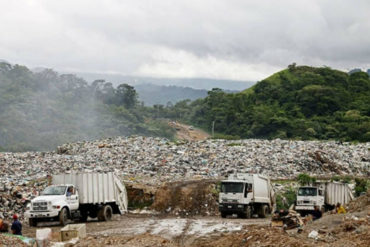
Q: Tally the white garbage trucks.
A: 3